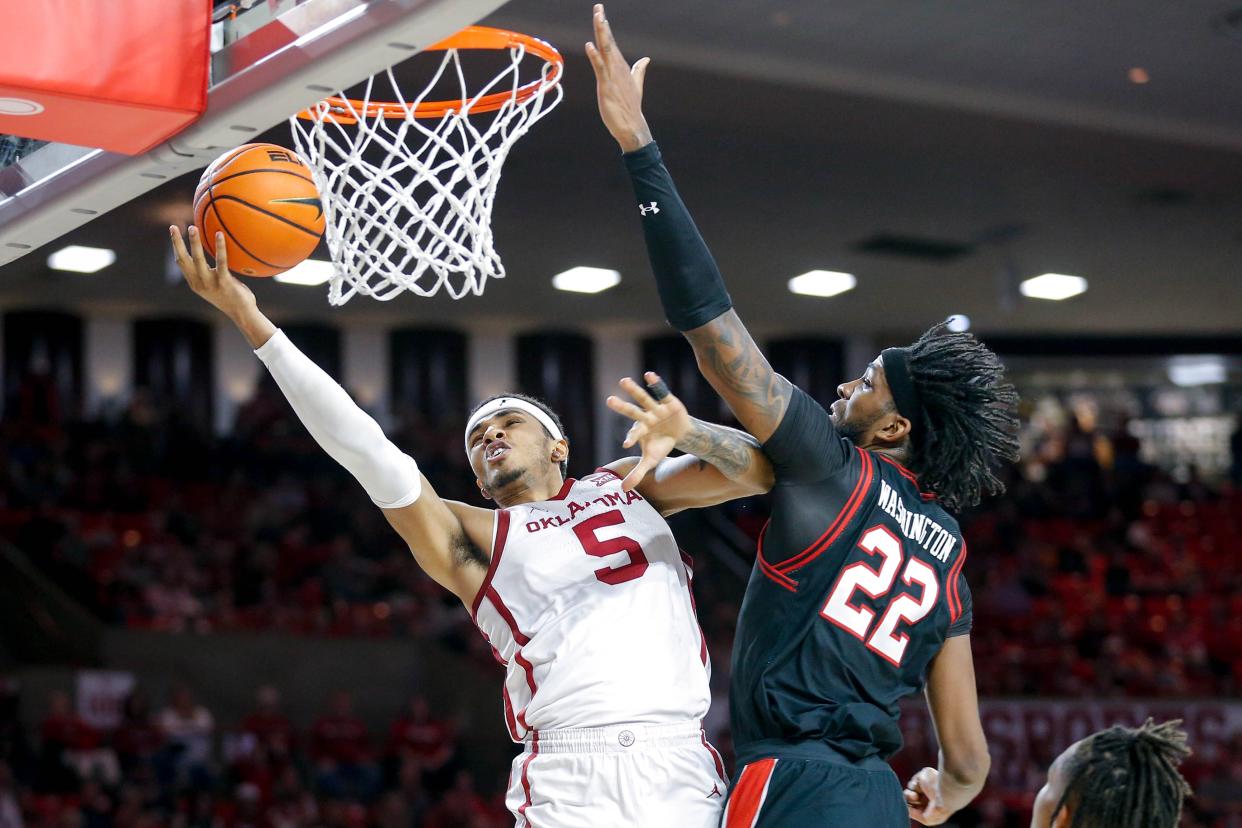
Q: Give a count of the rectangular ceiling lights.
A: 5